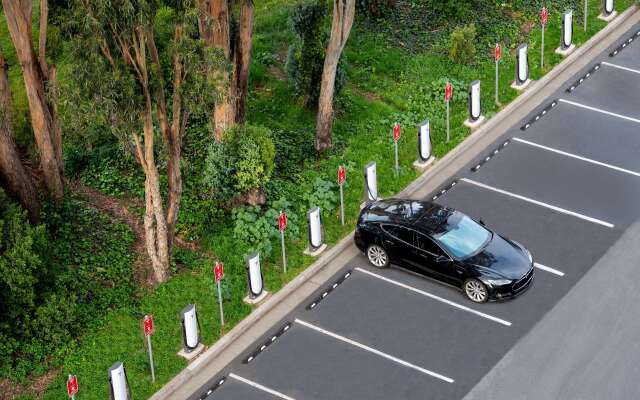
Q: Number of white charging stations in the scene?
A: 10